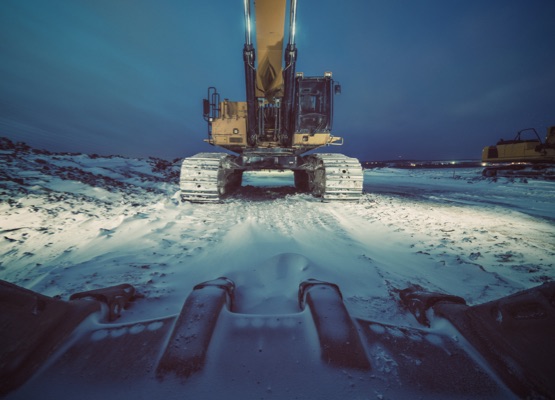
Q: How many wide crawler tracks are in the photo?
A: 2